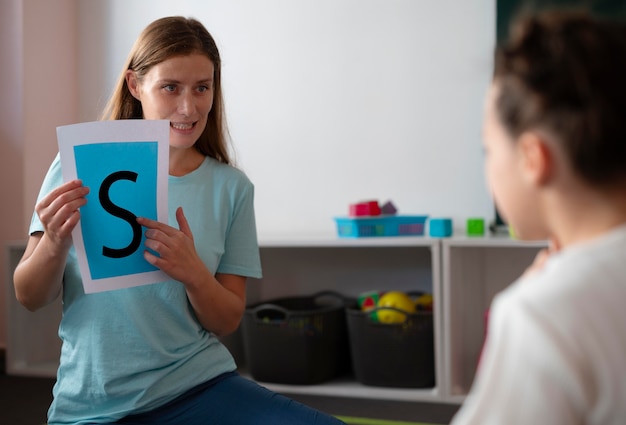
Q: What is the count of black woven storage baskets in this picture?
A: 2